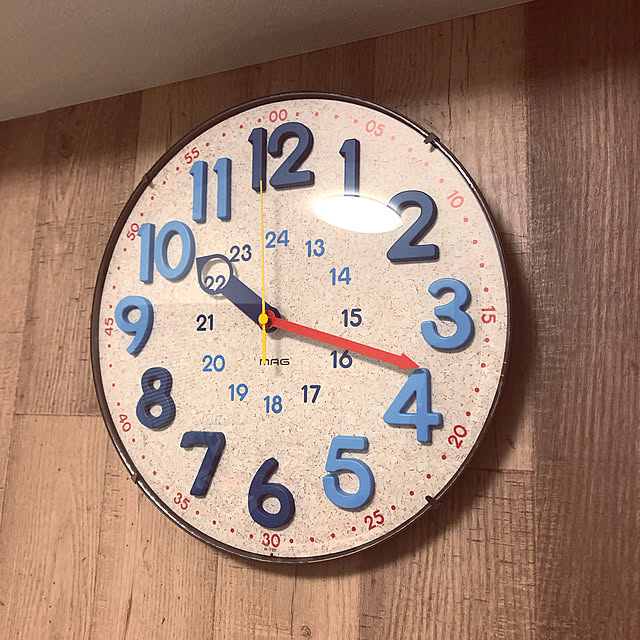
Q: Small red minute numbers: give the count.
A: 12